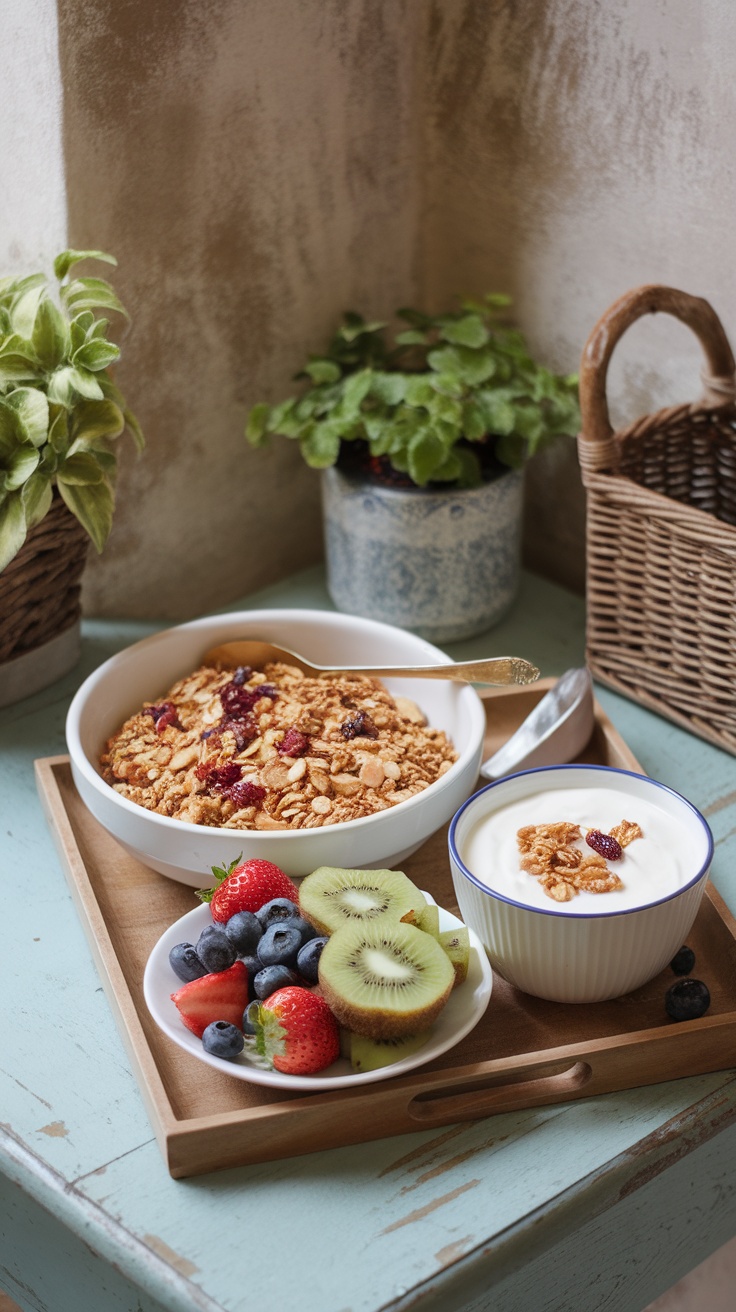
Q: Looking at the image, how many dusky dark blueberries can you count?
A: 13